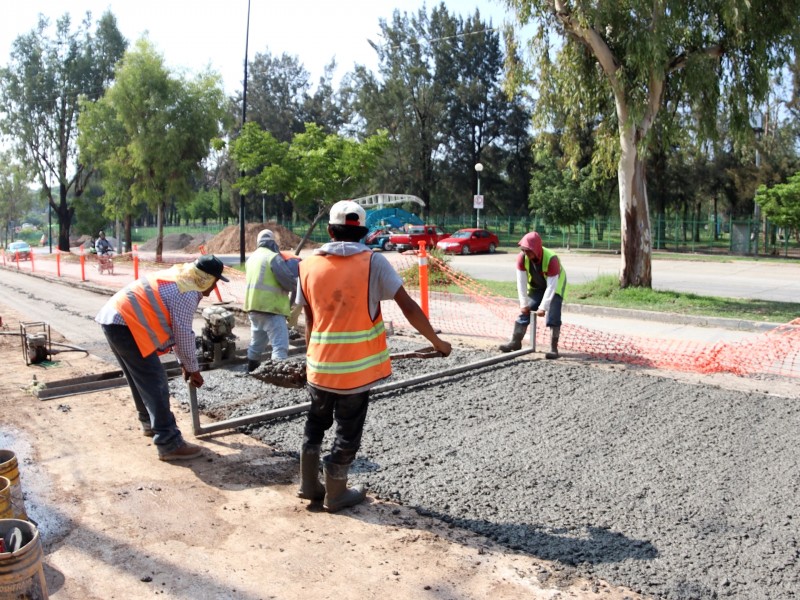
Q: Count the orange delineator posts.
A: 8